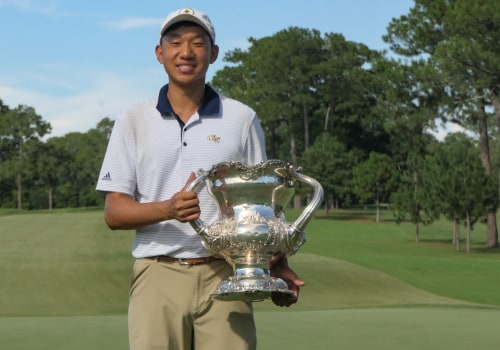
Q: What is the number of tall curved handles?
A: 2